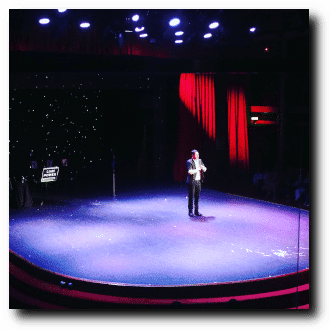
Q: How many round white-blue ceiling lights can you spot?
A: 12